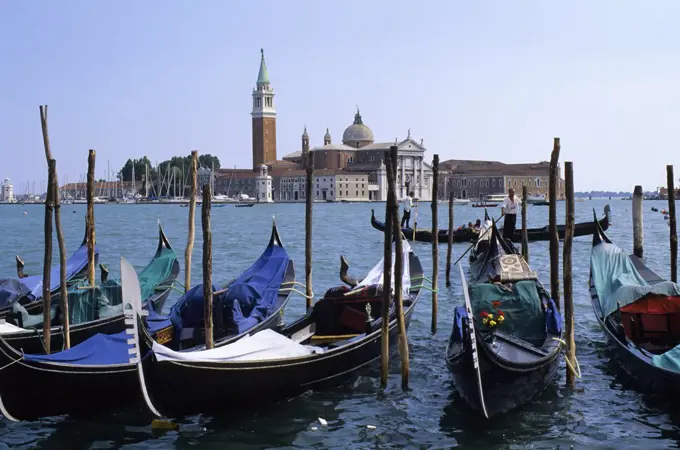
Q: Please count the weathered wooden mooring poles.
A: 15